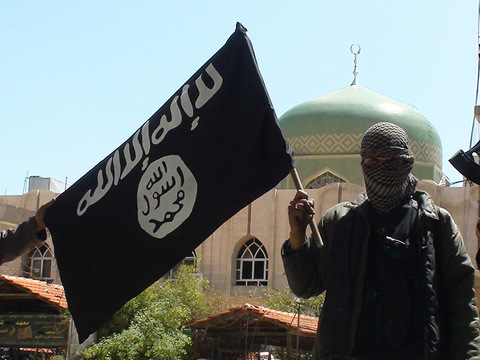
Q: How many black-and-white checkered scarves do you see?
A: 1